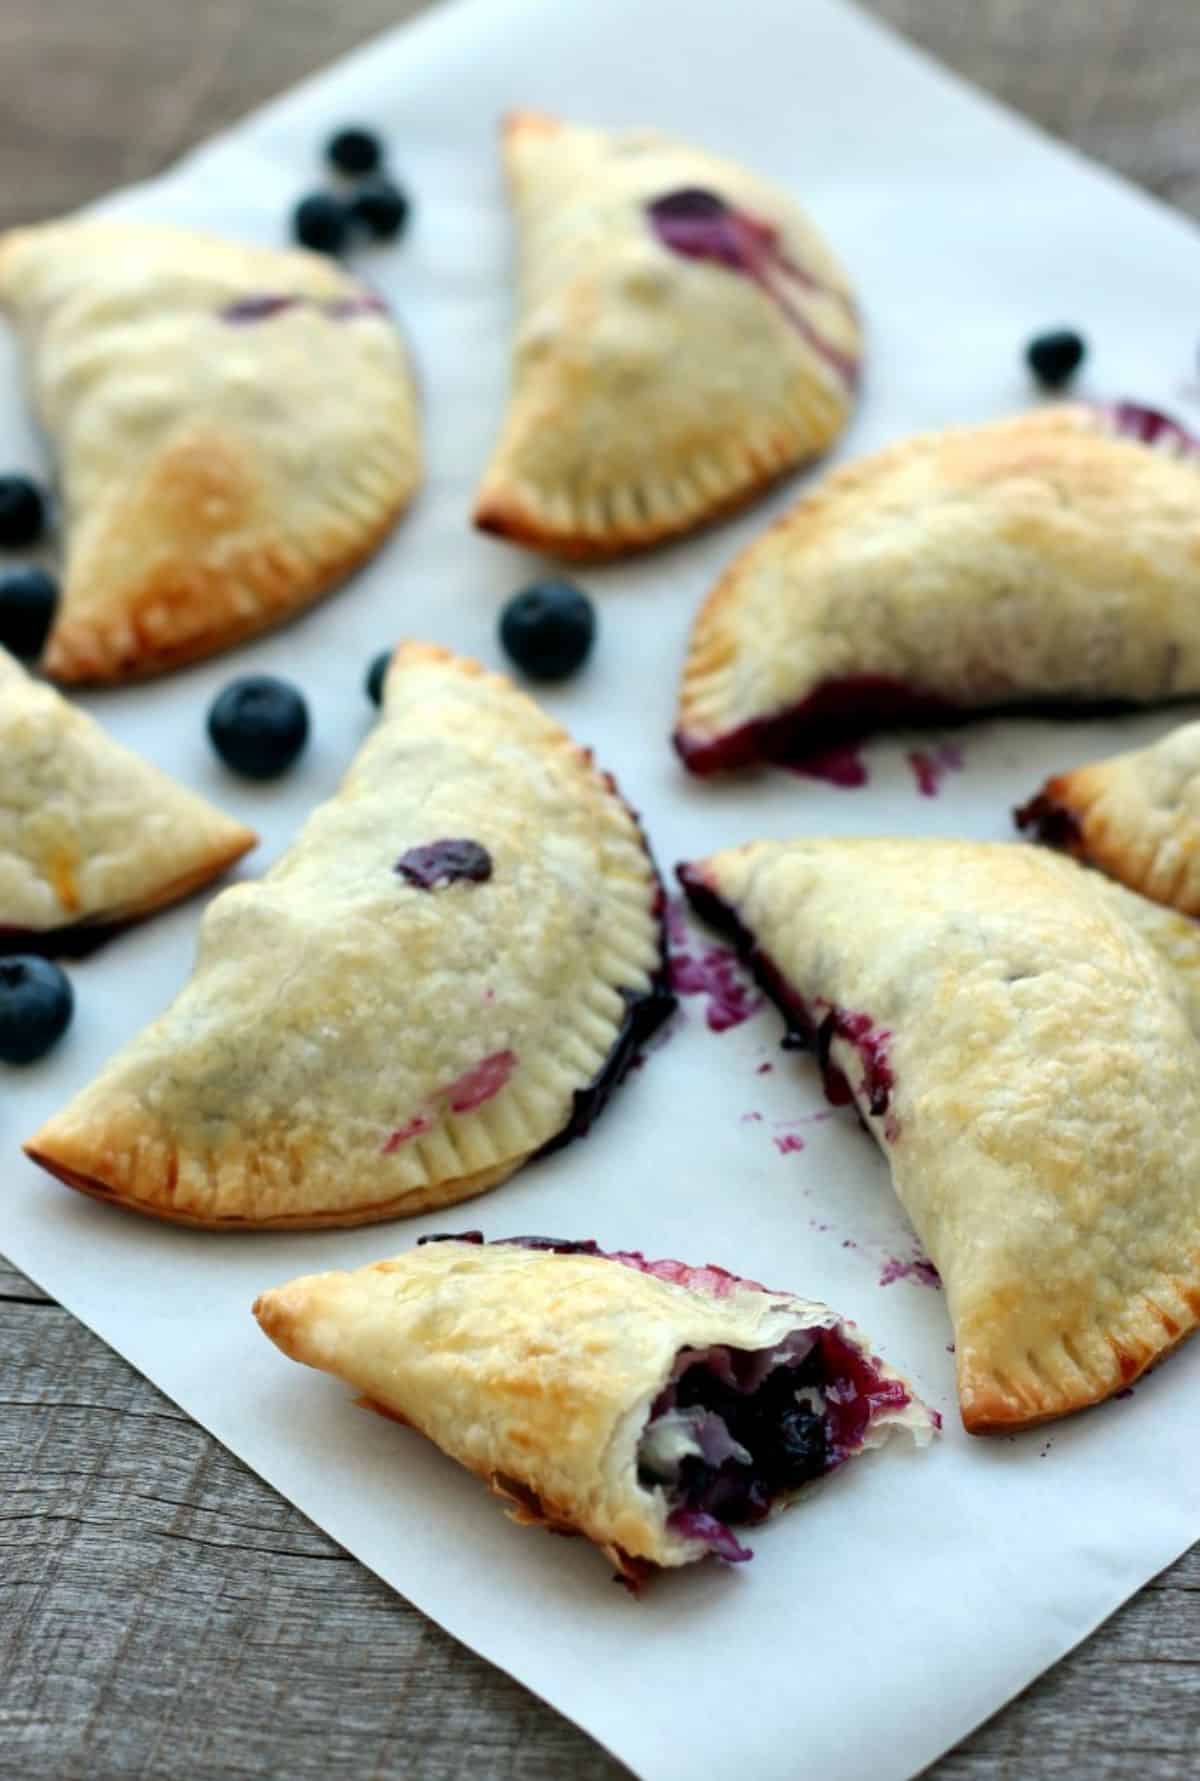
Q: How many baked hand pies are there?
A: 8